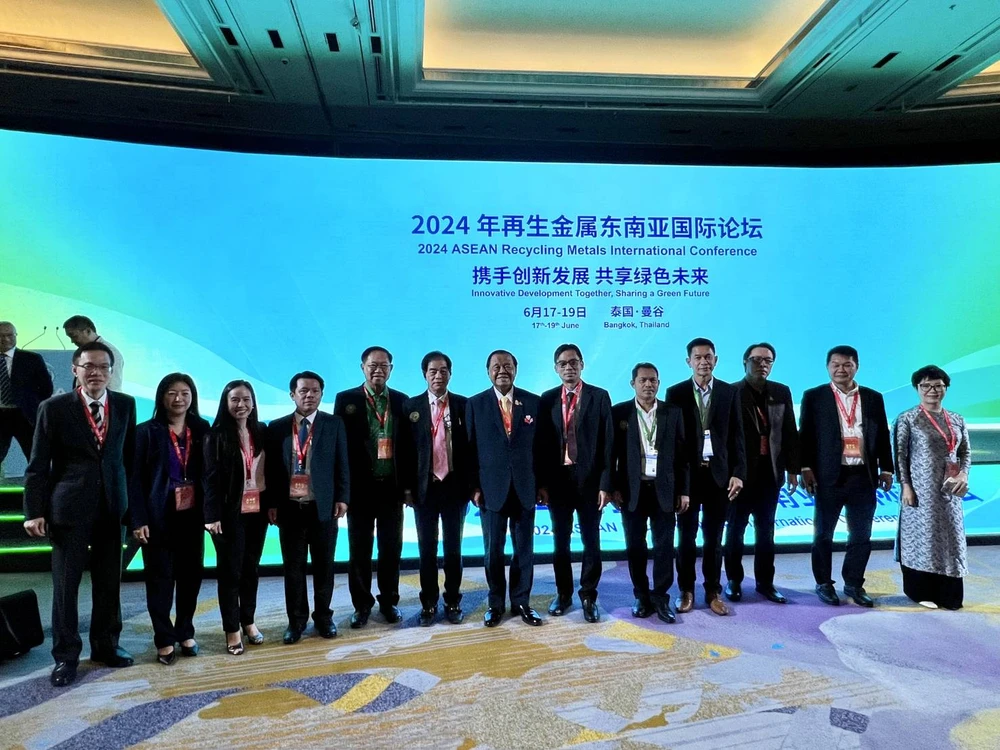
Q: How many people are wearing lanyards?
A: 13